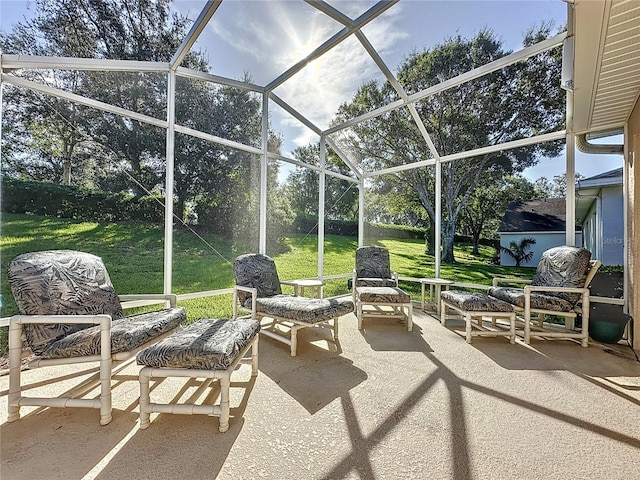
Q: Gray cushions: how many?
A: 11